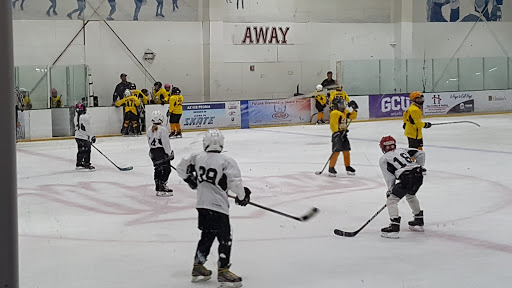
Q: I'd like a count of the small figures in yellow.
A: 12